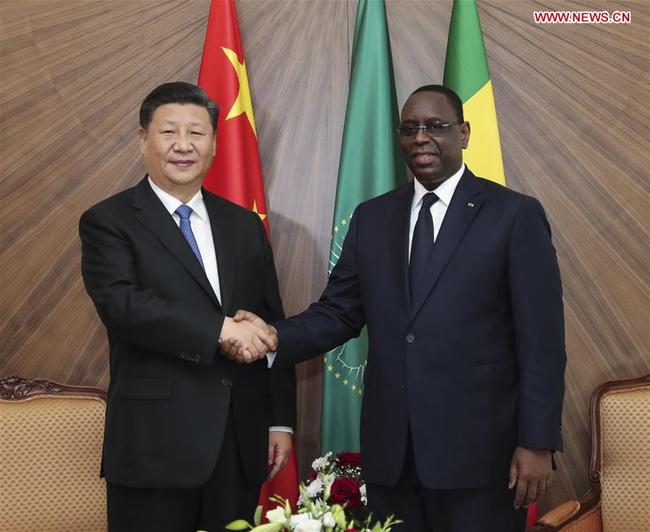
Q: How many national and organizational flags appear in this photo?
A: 3